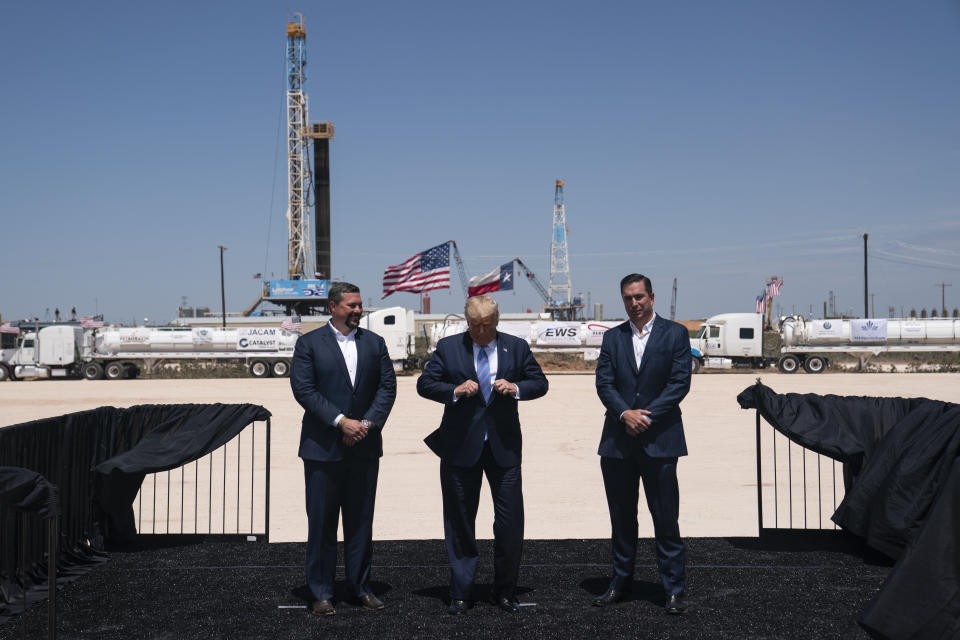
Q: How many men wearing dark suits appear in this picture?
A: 3